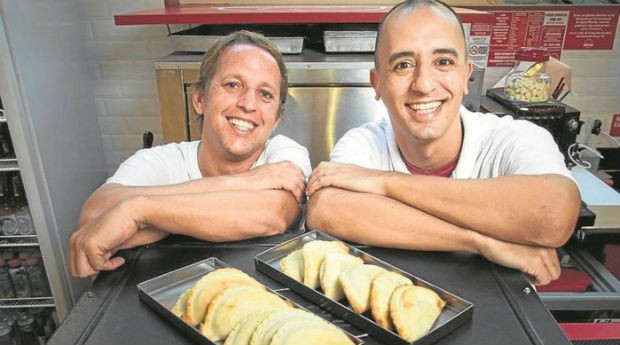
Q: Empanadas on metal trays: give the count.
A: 12